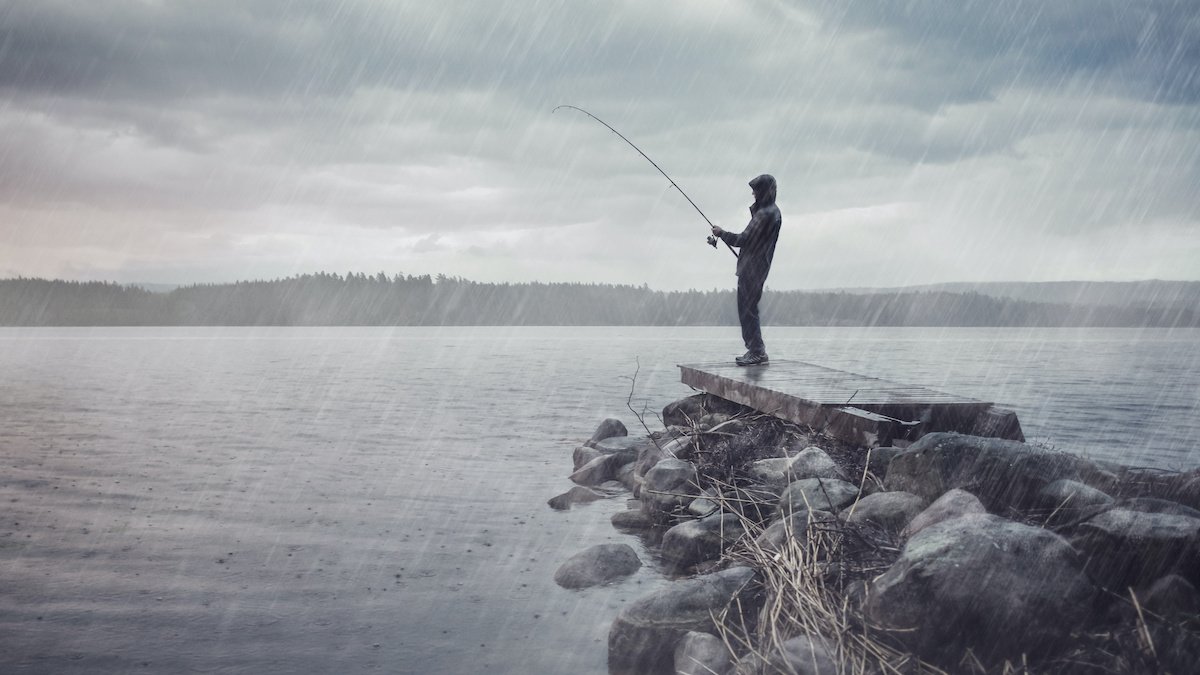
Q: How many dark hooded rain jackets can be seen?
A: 1